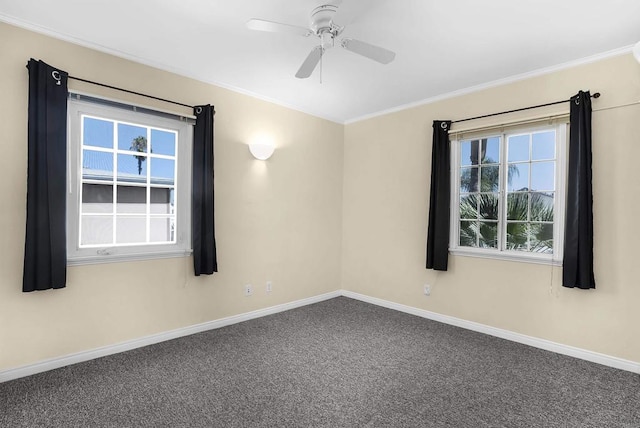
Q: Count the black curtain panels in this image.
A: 4